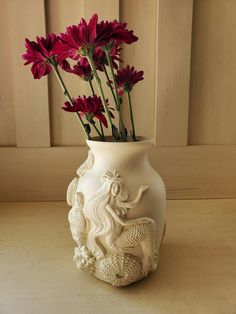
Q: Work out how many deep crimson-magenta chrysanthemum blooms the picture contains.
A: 7